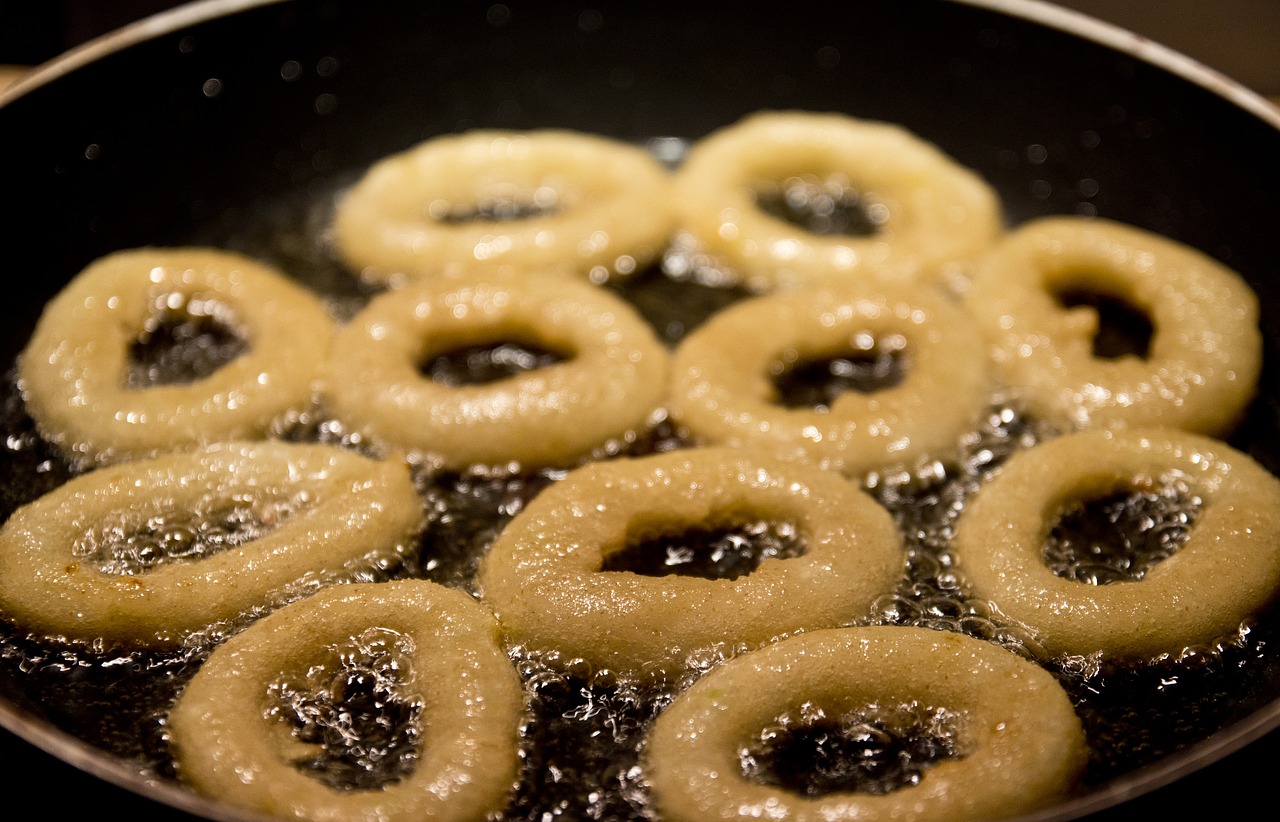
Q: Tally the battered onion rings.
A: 11